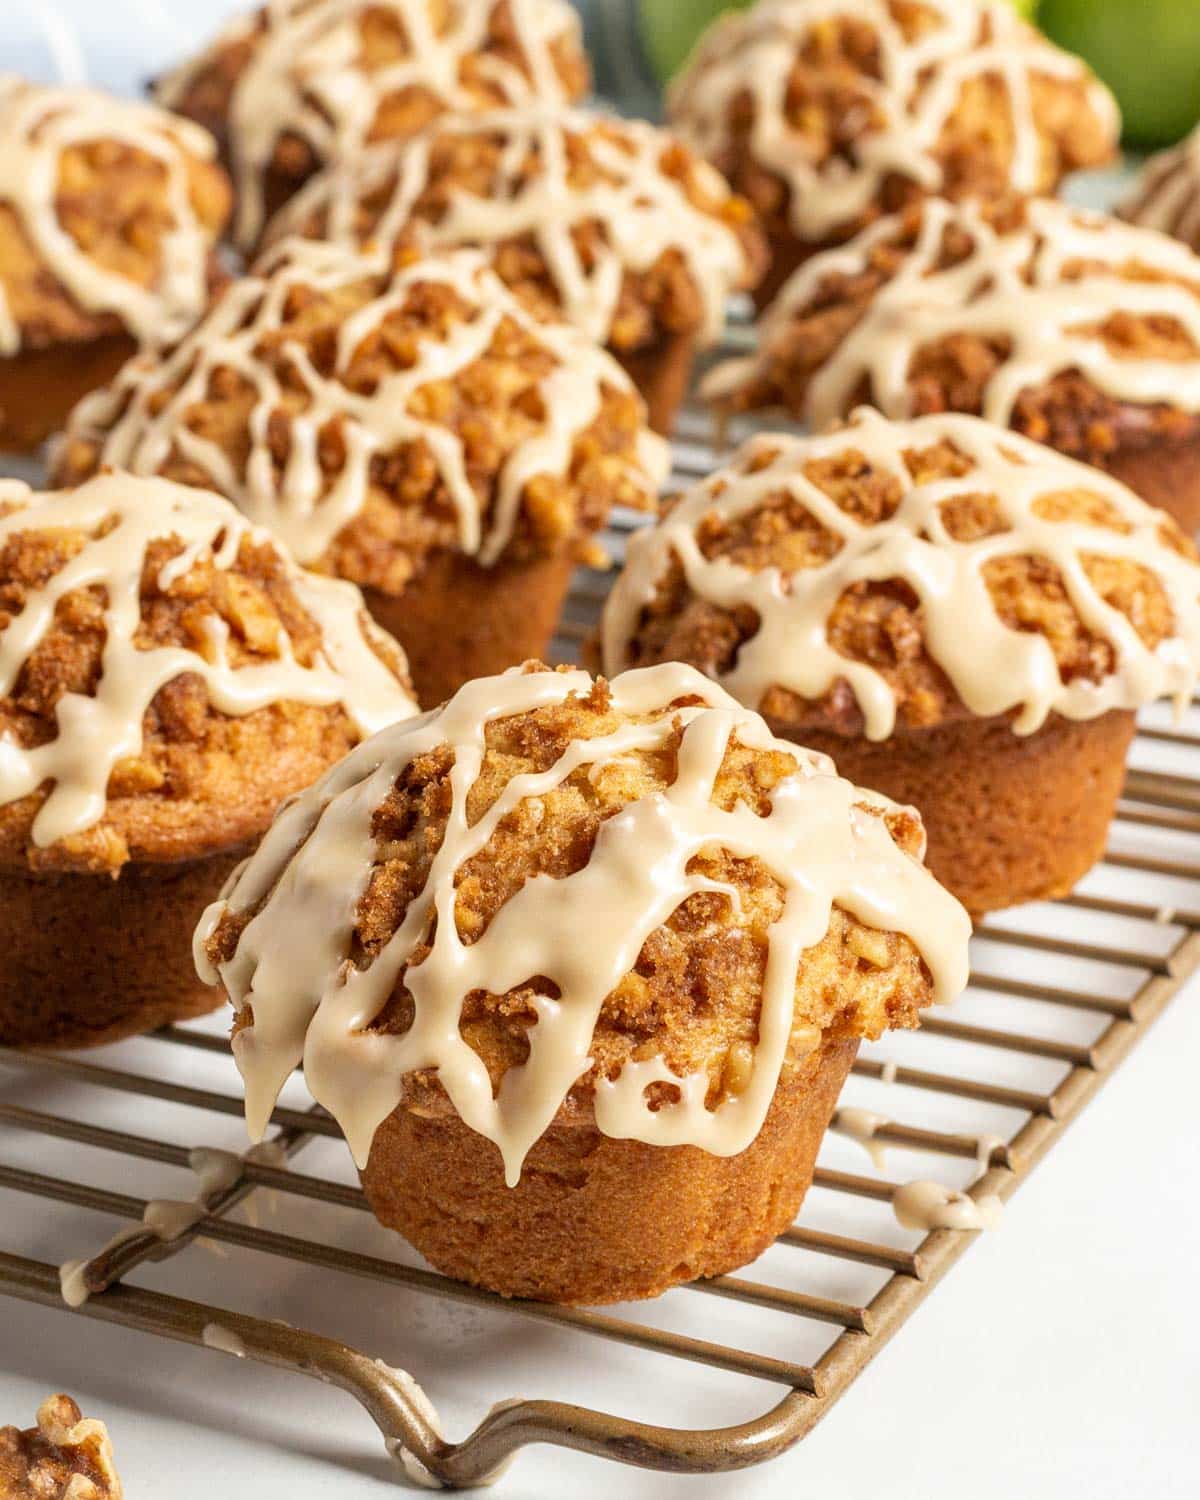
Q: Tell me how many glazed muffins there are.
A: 10